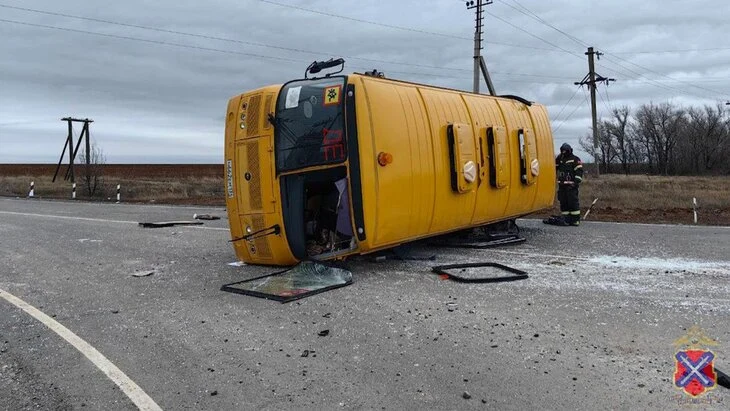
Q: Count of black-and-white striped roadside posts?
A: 5